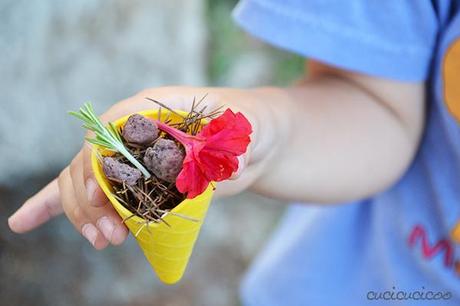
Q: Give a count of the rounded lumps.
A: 3